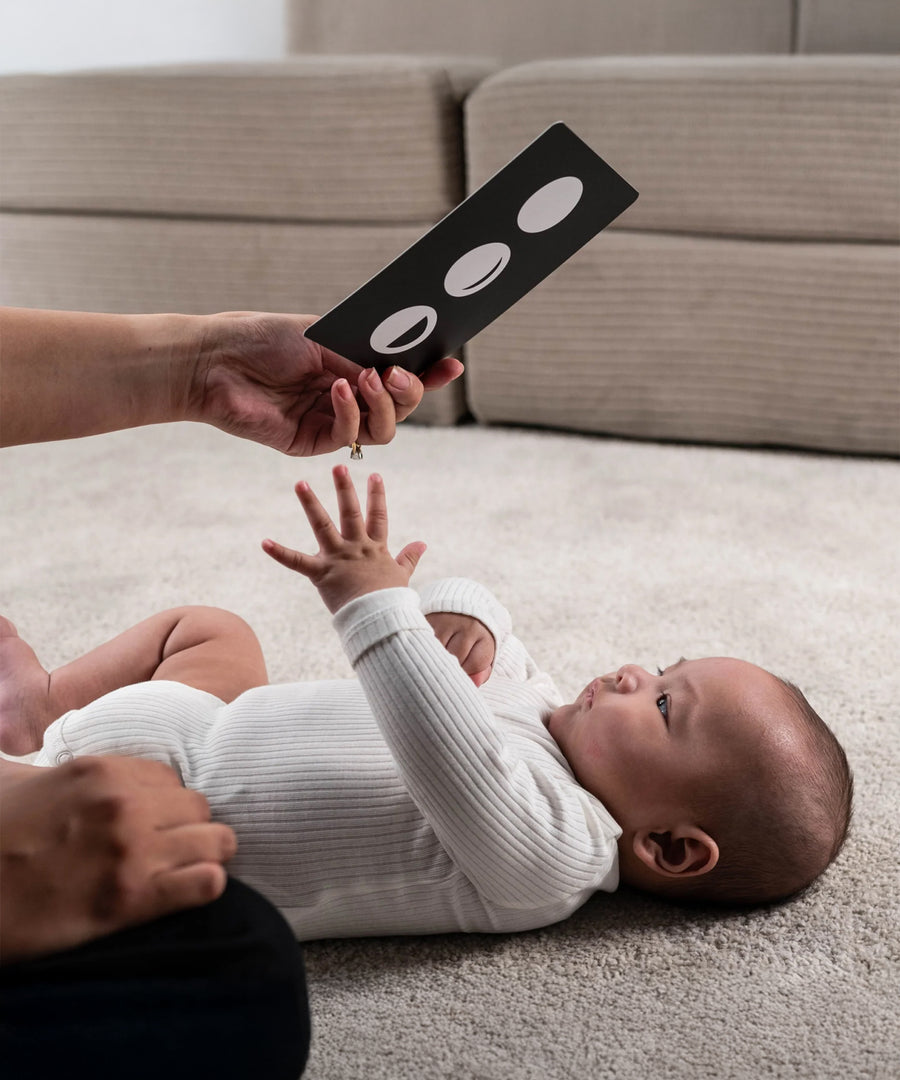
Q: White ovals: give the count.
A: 3